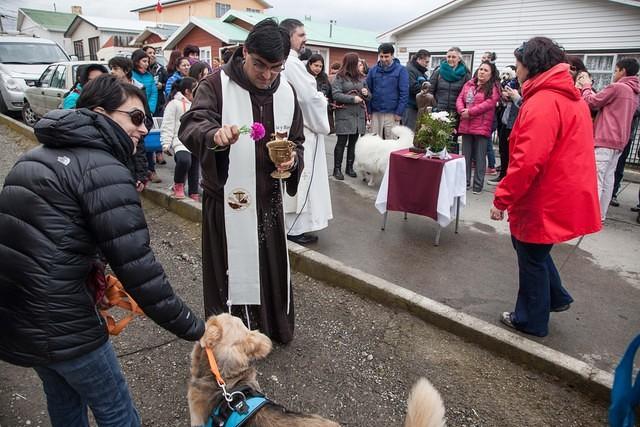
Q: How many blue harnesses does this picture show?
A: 1